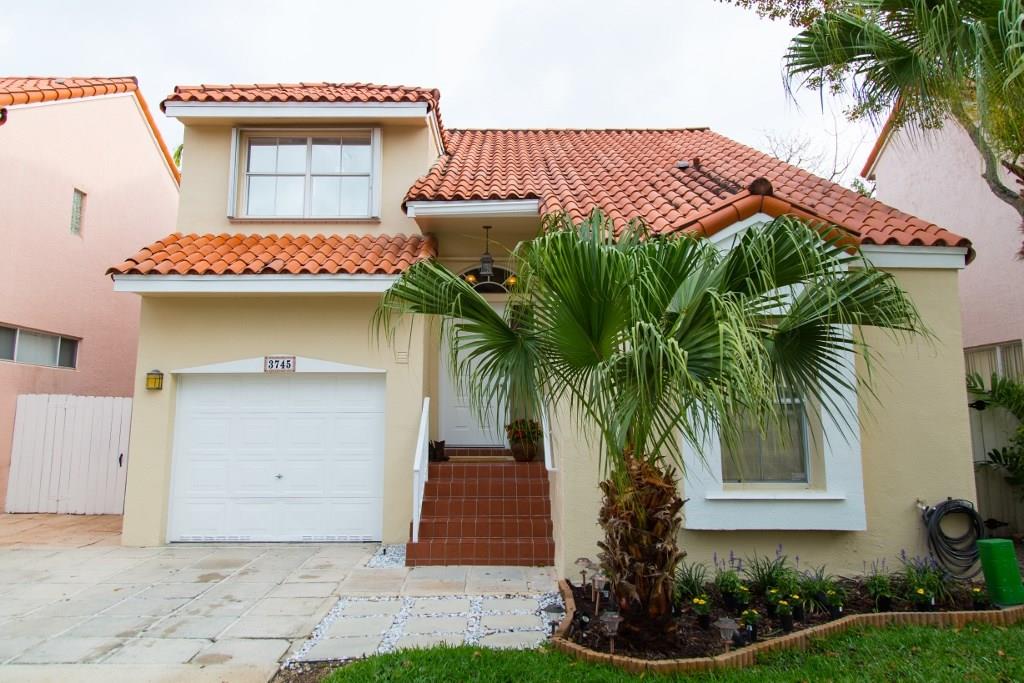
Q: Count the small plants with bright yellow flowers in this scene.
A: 9